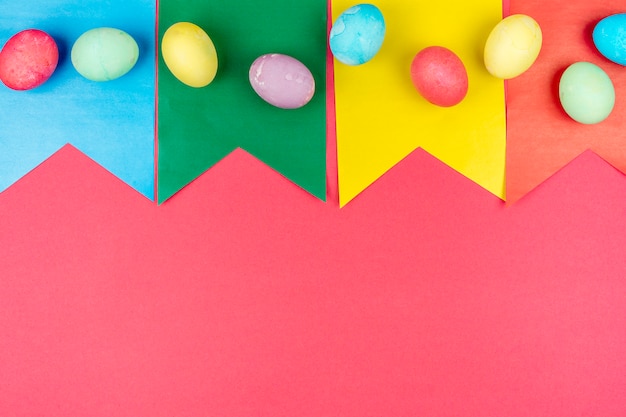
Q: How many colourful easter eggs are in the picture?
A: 9